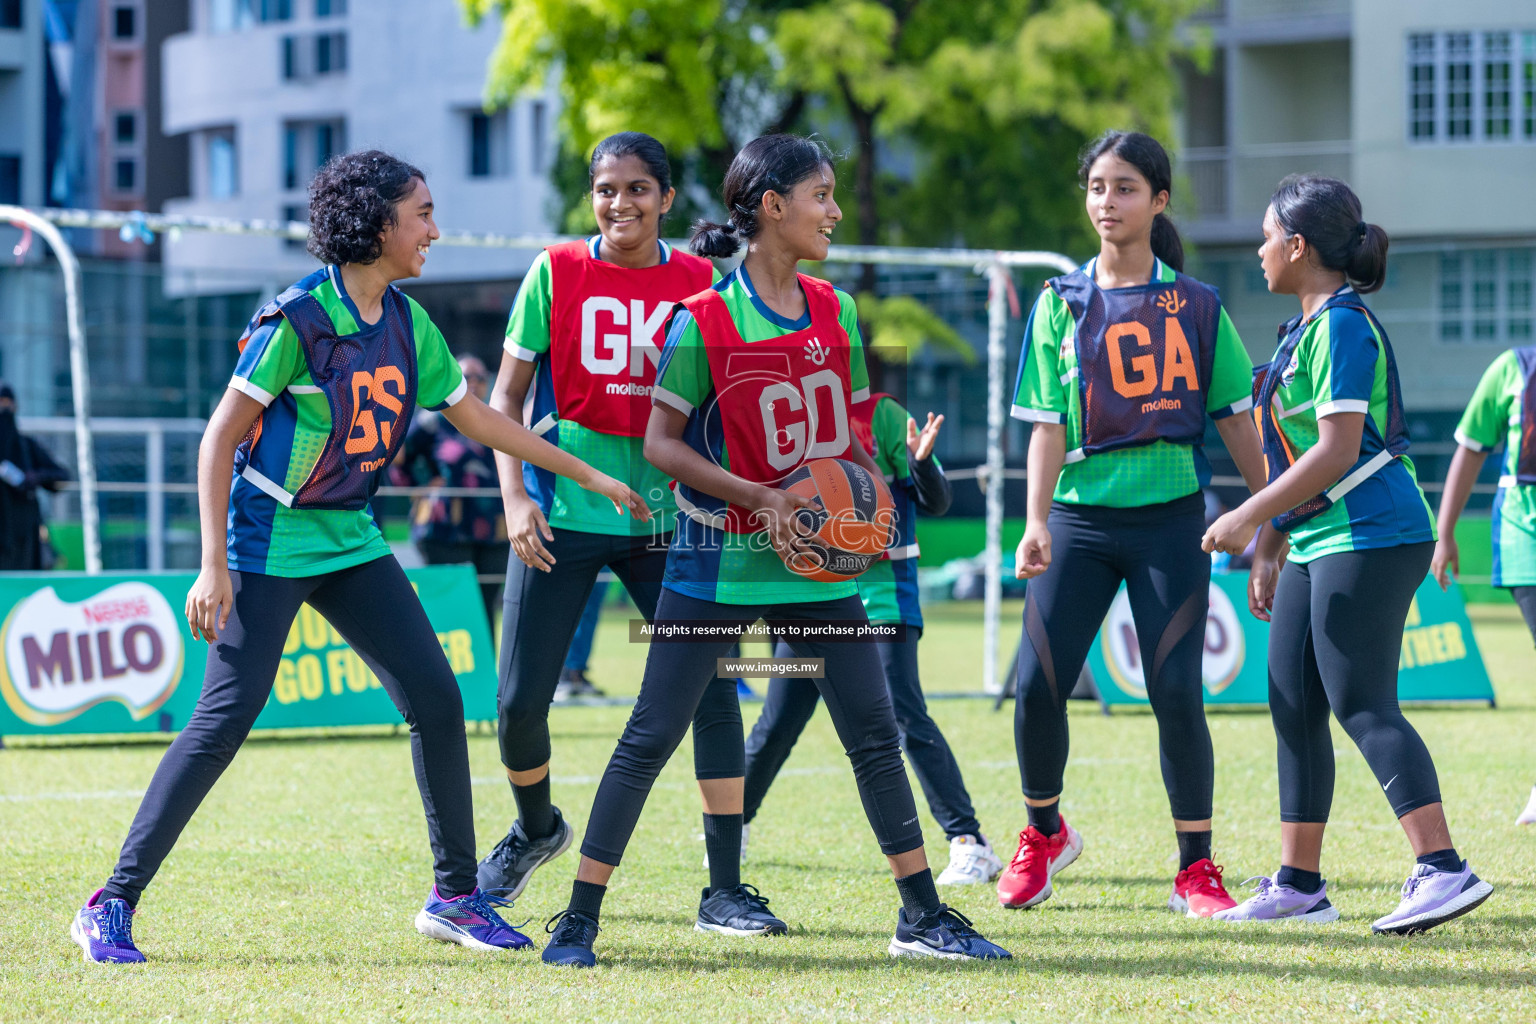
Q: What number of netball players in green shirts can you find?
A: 7